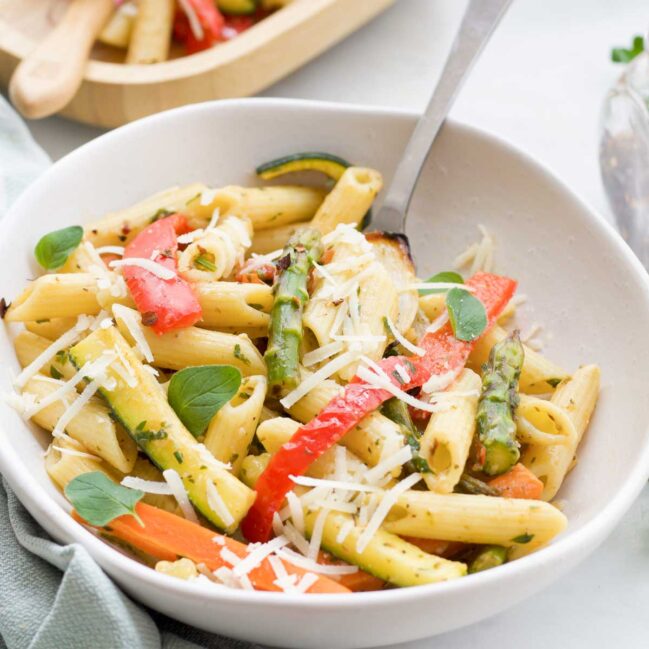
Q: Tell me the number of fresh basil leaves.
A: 5